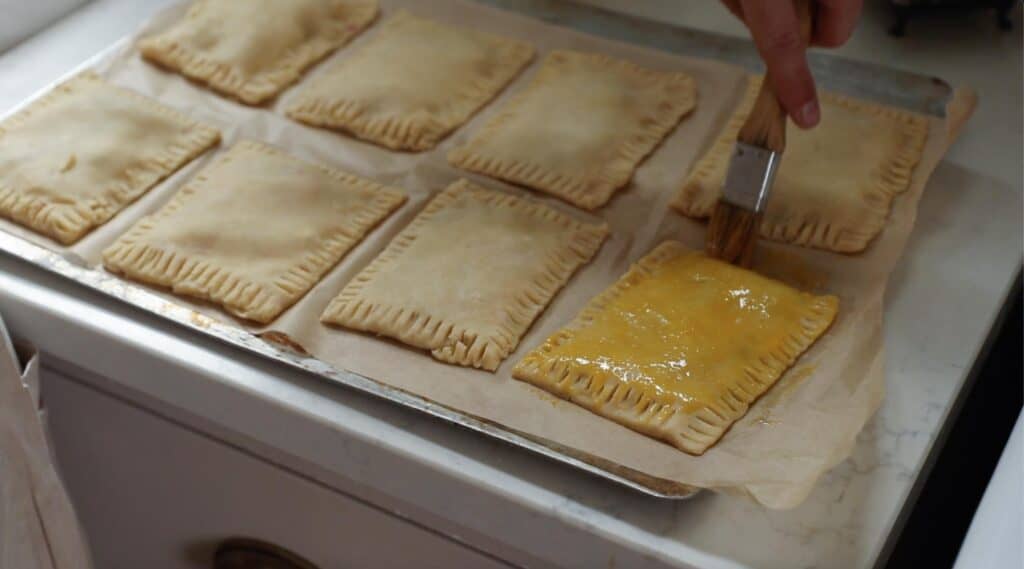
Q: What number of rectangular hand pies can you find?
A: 8